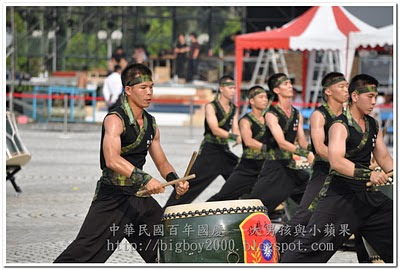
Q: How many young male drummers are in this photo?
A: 6